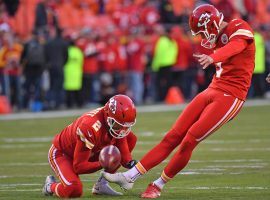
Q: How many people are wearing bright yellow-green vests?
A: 3